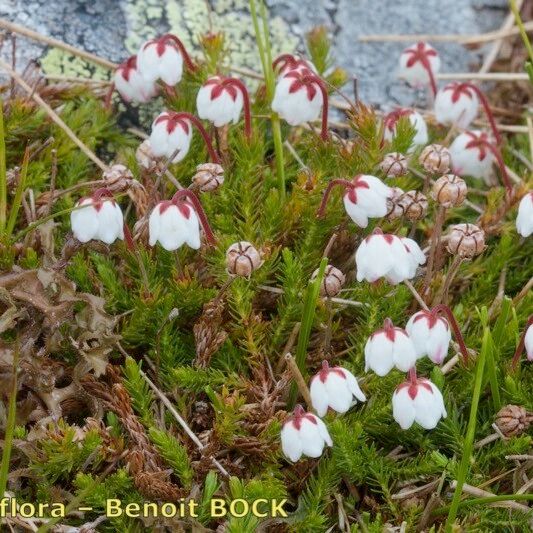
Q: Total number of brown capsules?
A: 12